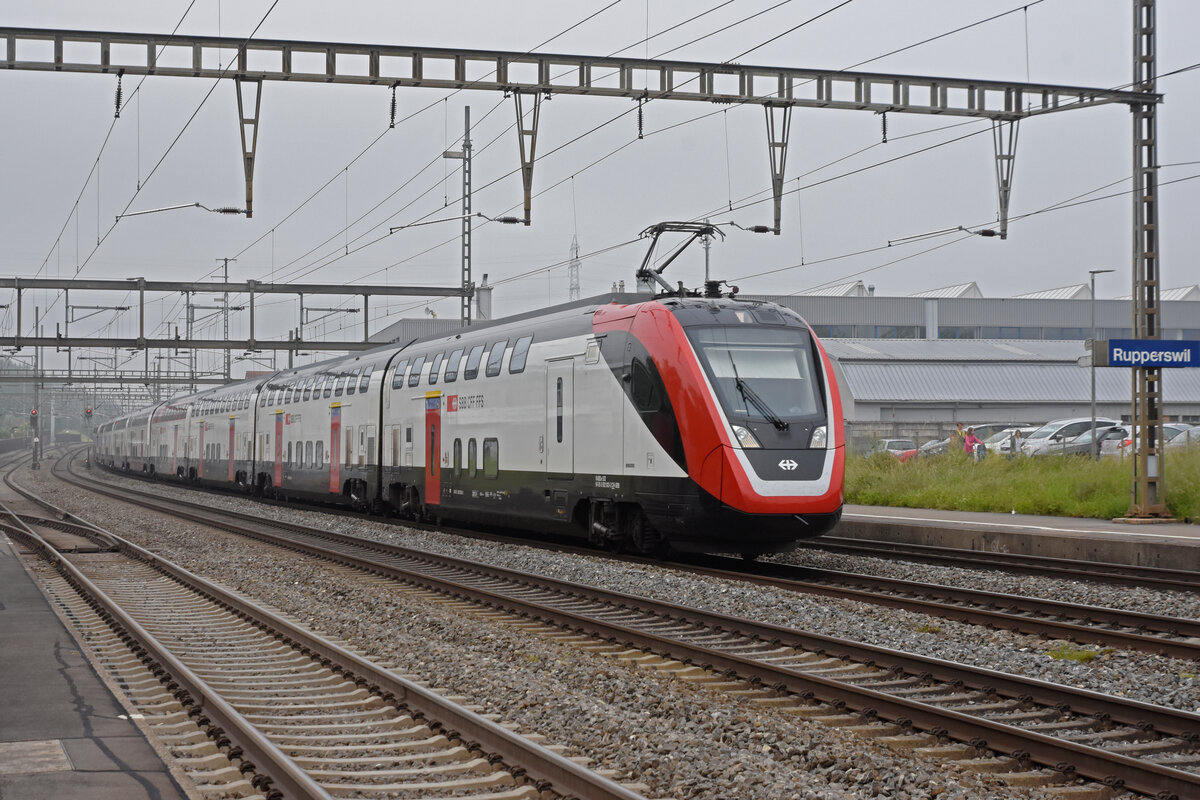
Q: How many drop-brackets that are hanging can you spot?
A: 4